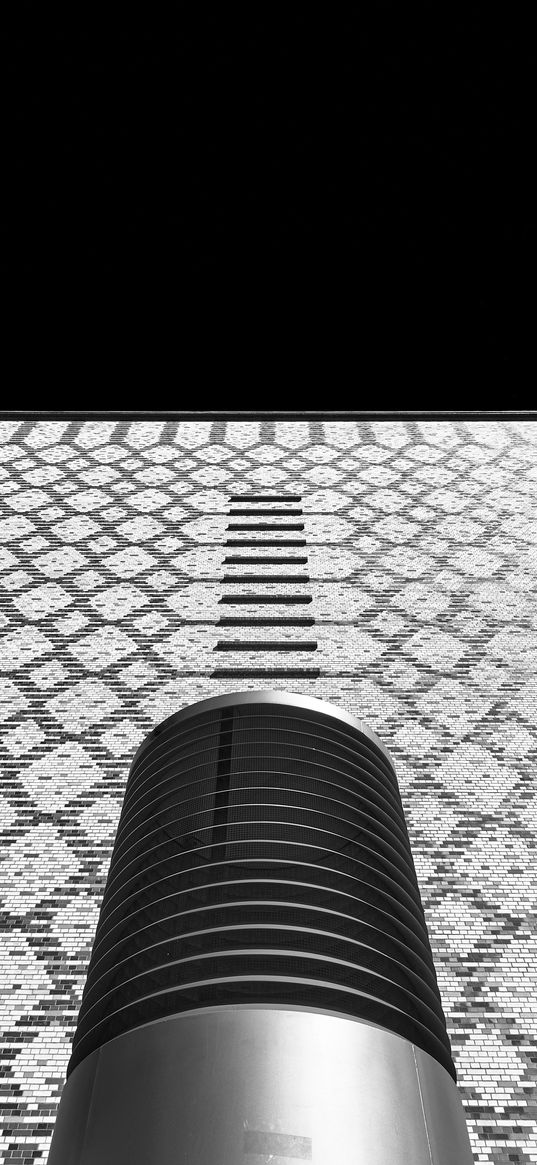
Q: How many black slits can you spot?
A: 10